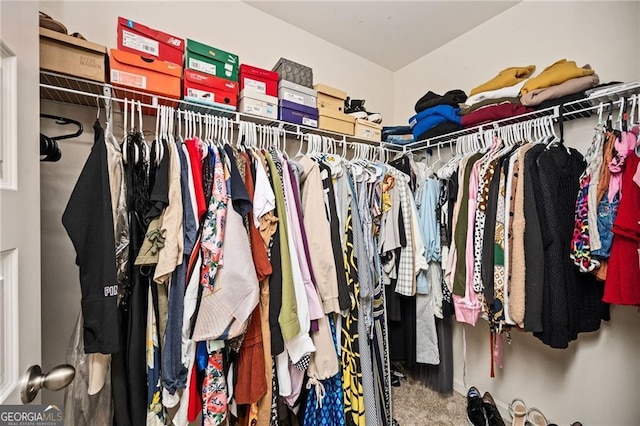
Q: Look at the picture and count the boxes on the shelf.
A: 13